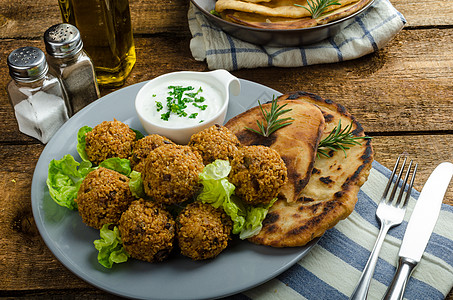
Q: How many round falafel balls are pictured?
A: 8